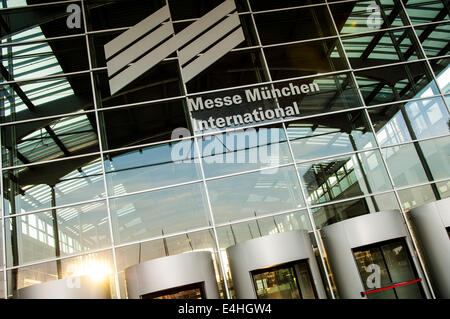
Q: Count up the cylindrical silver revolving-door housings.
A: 5